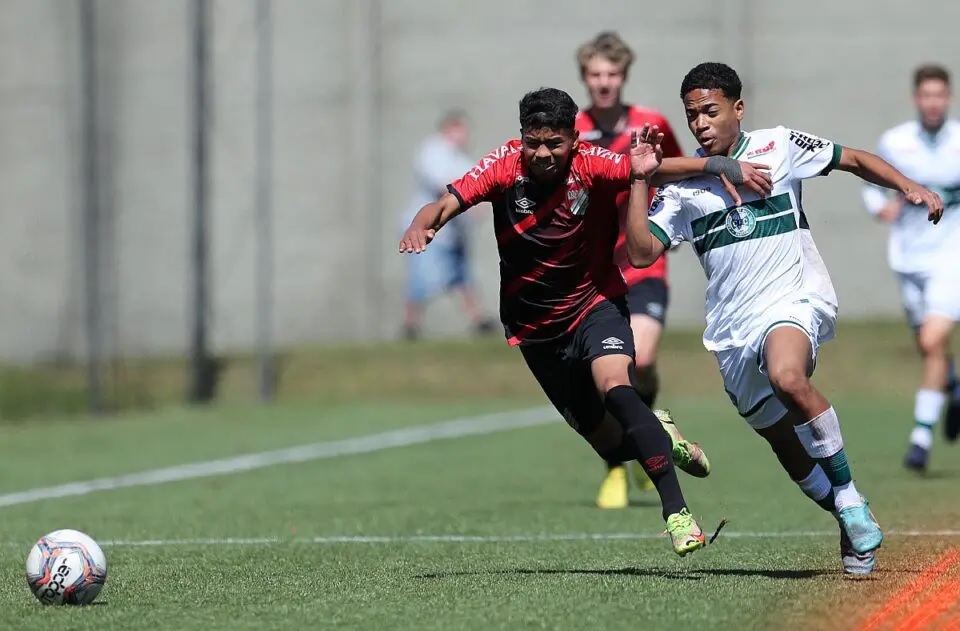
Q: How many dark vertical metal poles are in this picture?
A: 3